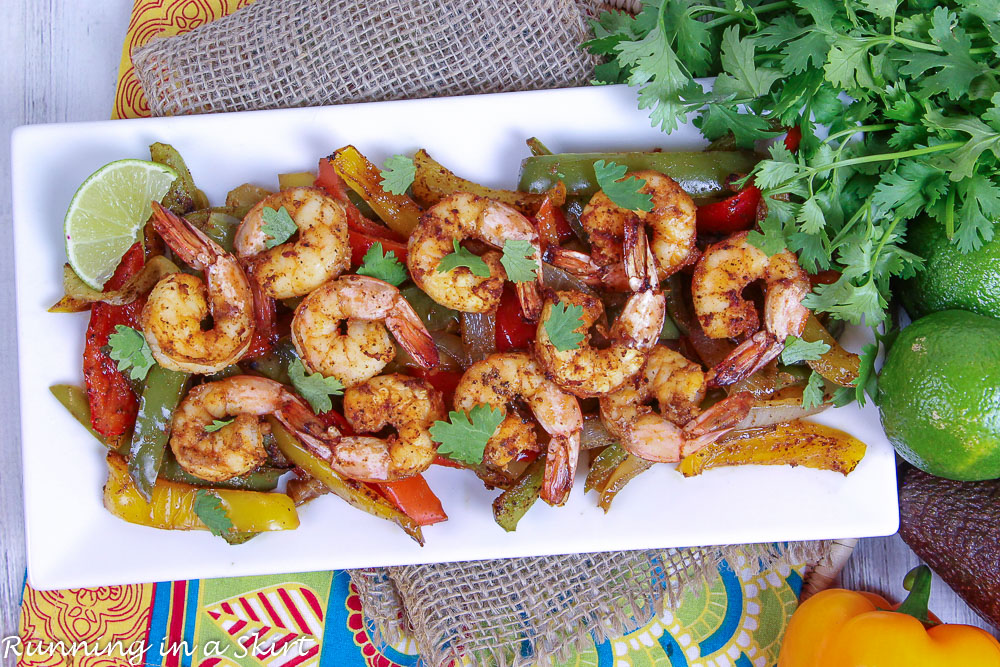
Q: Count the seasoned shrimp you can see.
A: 11